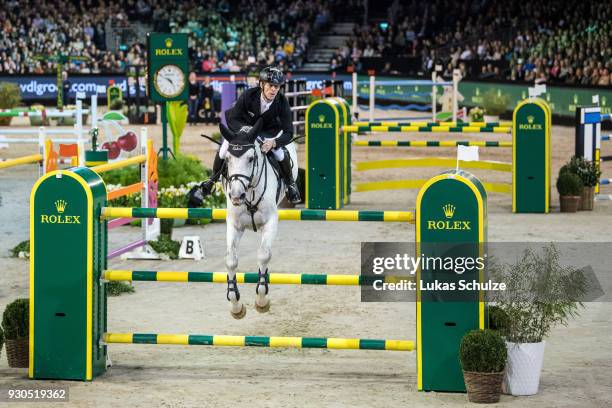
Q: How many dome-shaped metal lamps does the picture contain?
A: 0